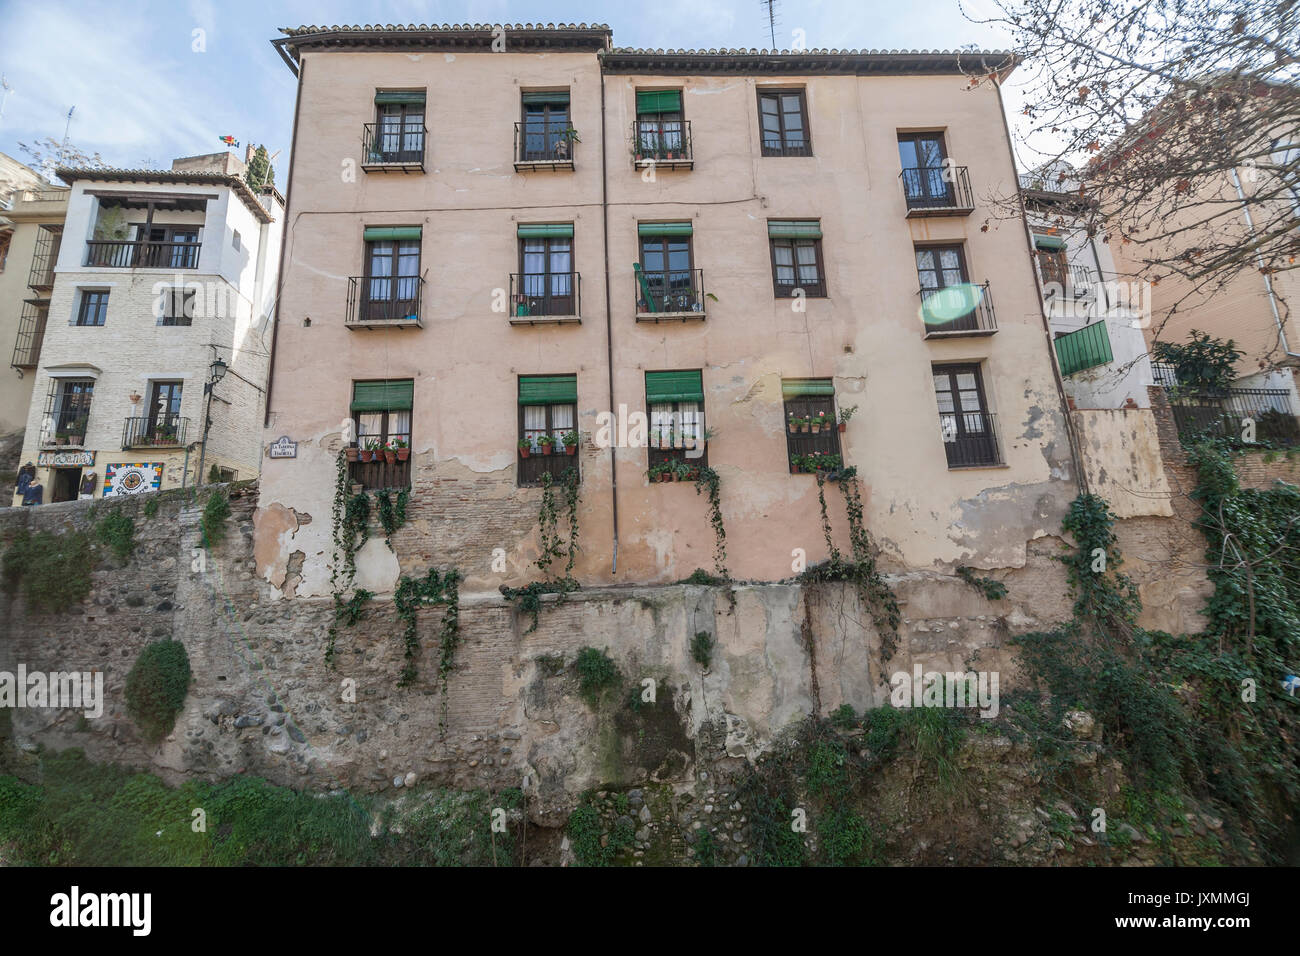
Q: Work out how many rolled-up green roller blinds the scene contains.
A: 12